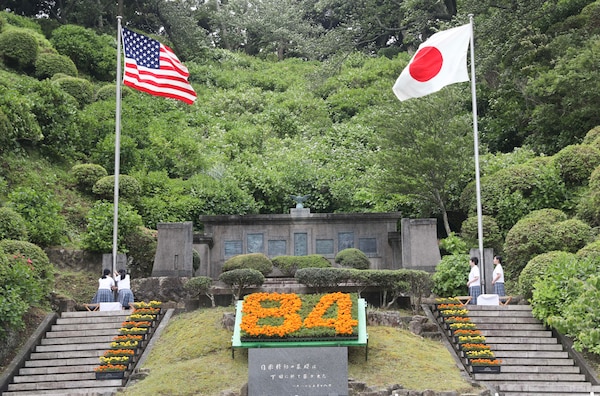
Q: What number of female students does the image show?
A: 4